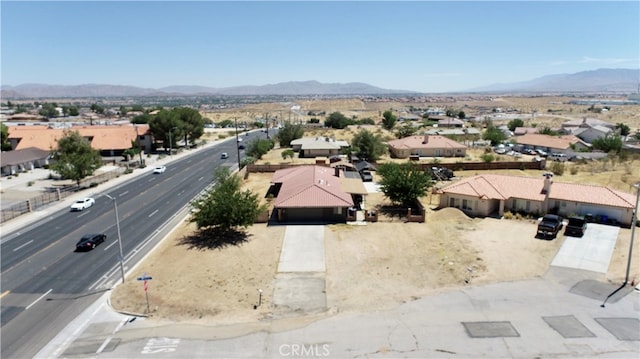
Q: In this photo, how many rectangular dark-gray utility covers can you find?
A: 3